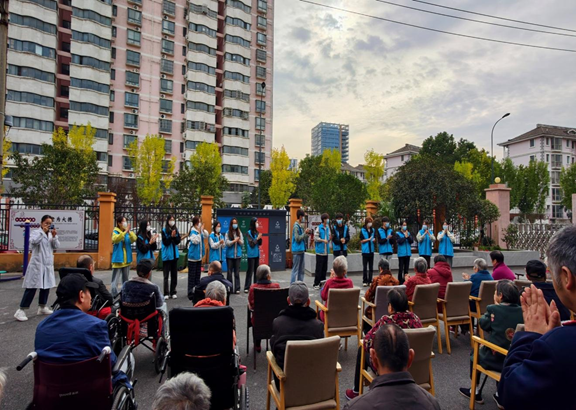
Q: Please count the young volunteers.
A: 15